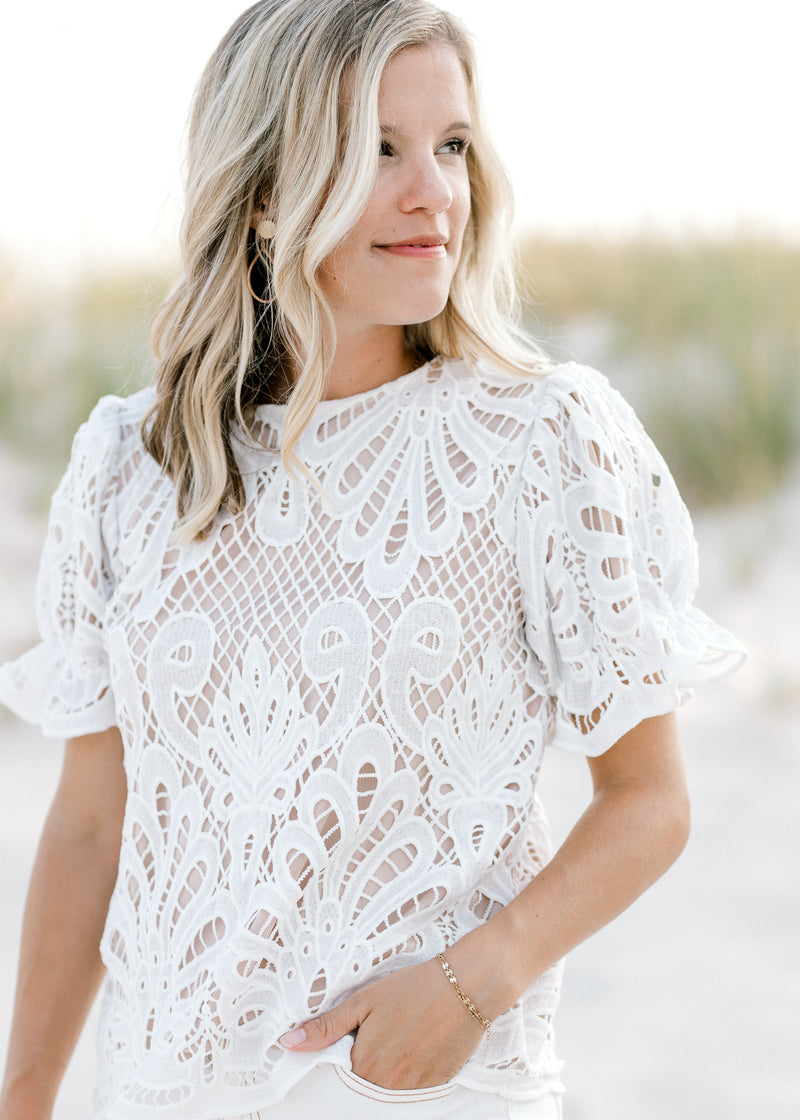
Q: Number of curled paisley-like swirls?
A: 3